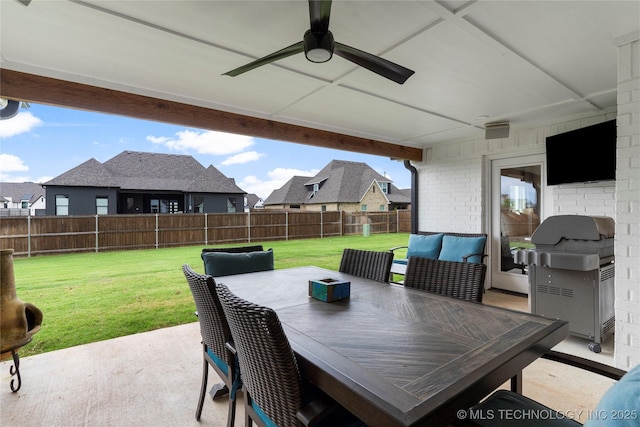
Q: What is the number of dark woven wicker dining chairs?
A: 4